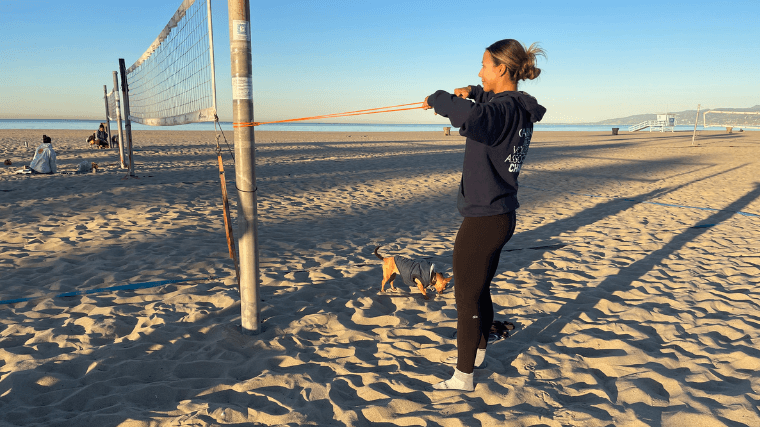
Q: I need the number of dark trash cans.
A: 1